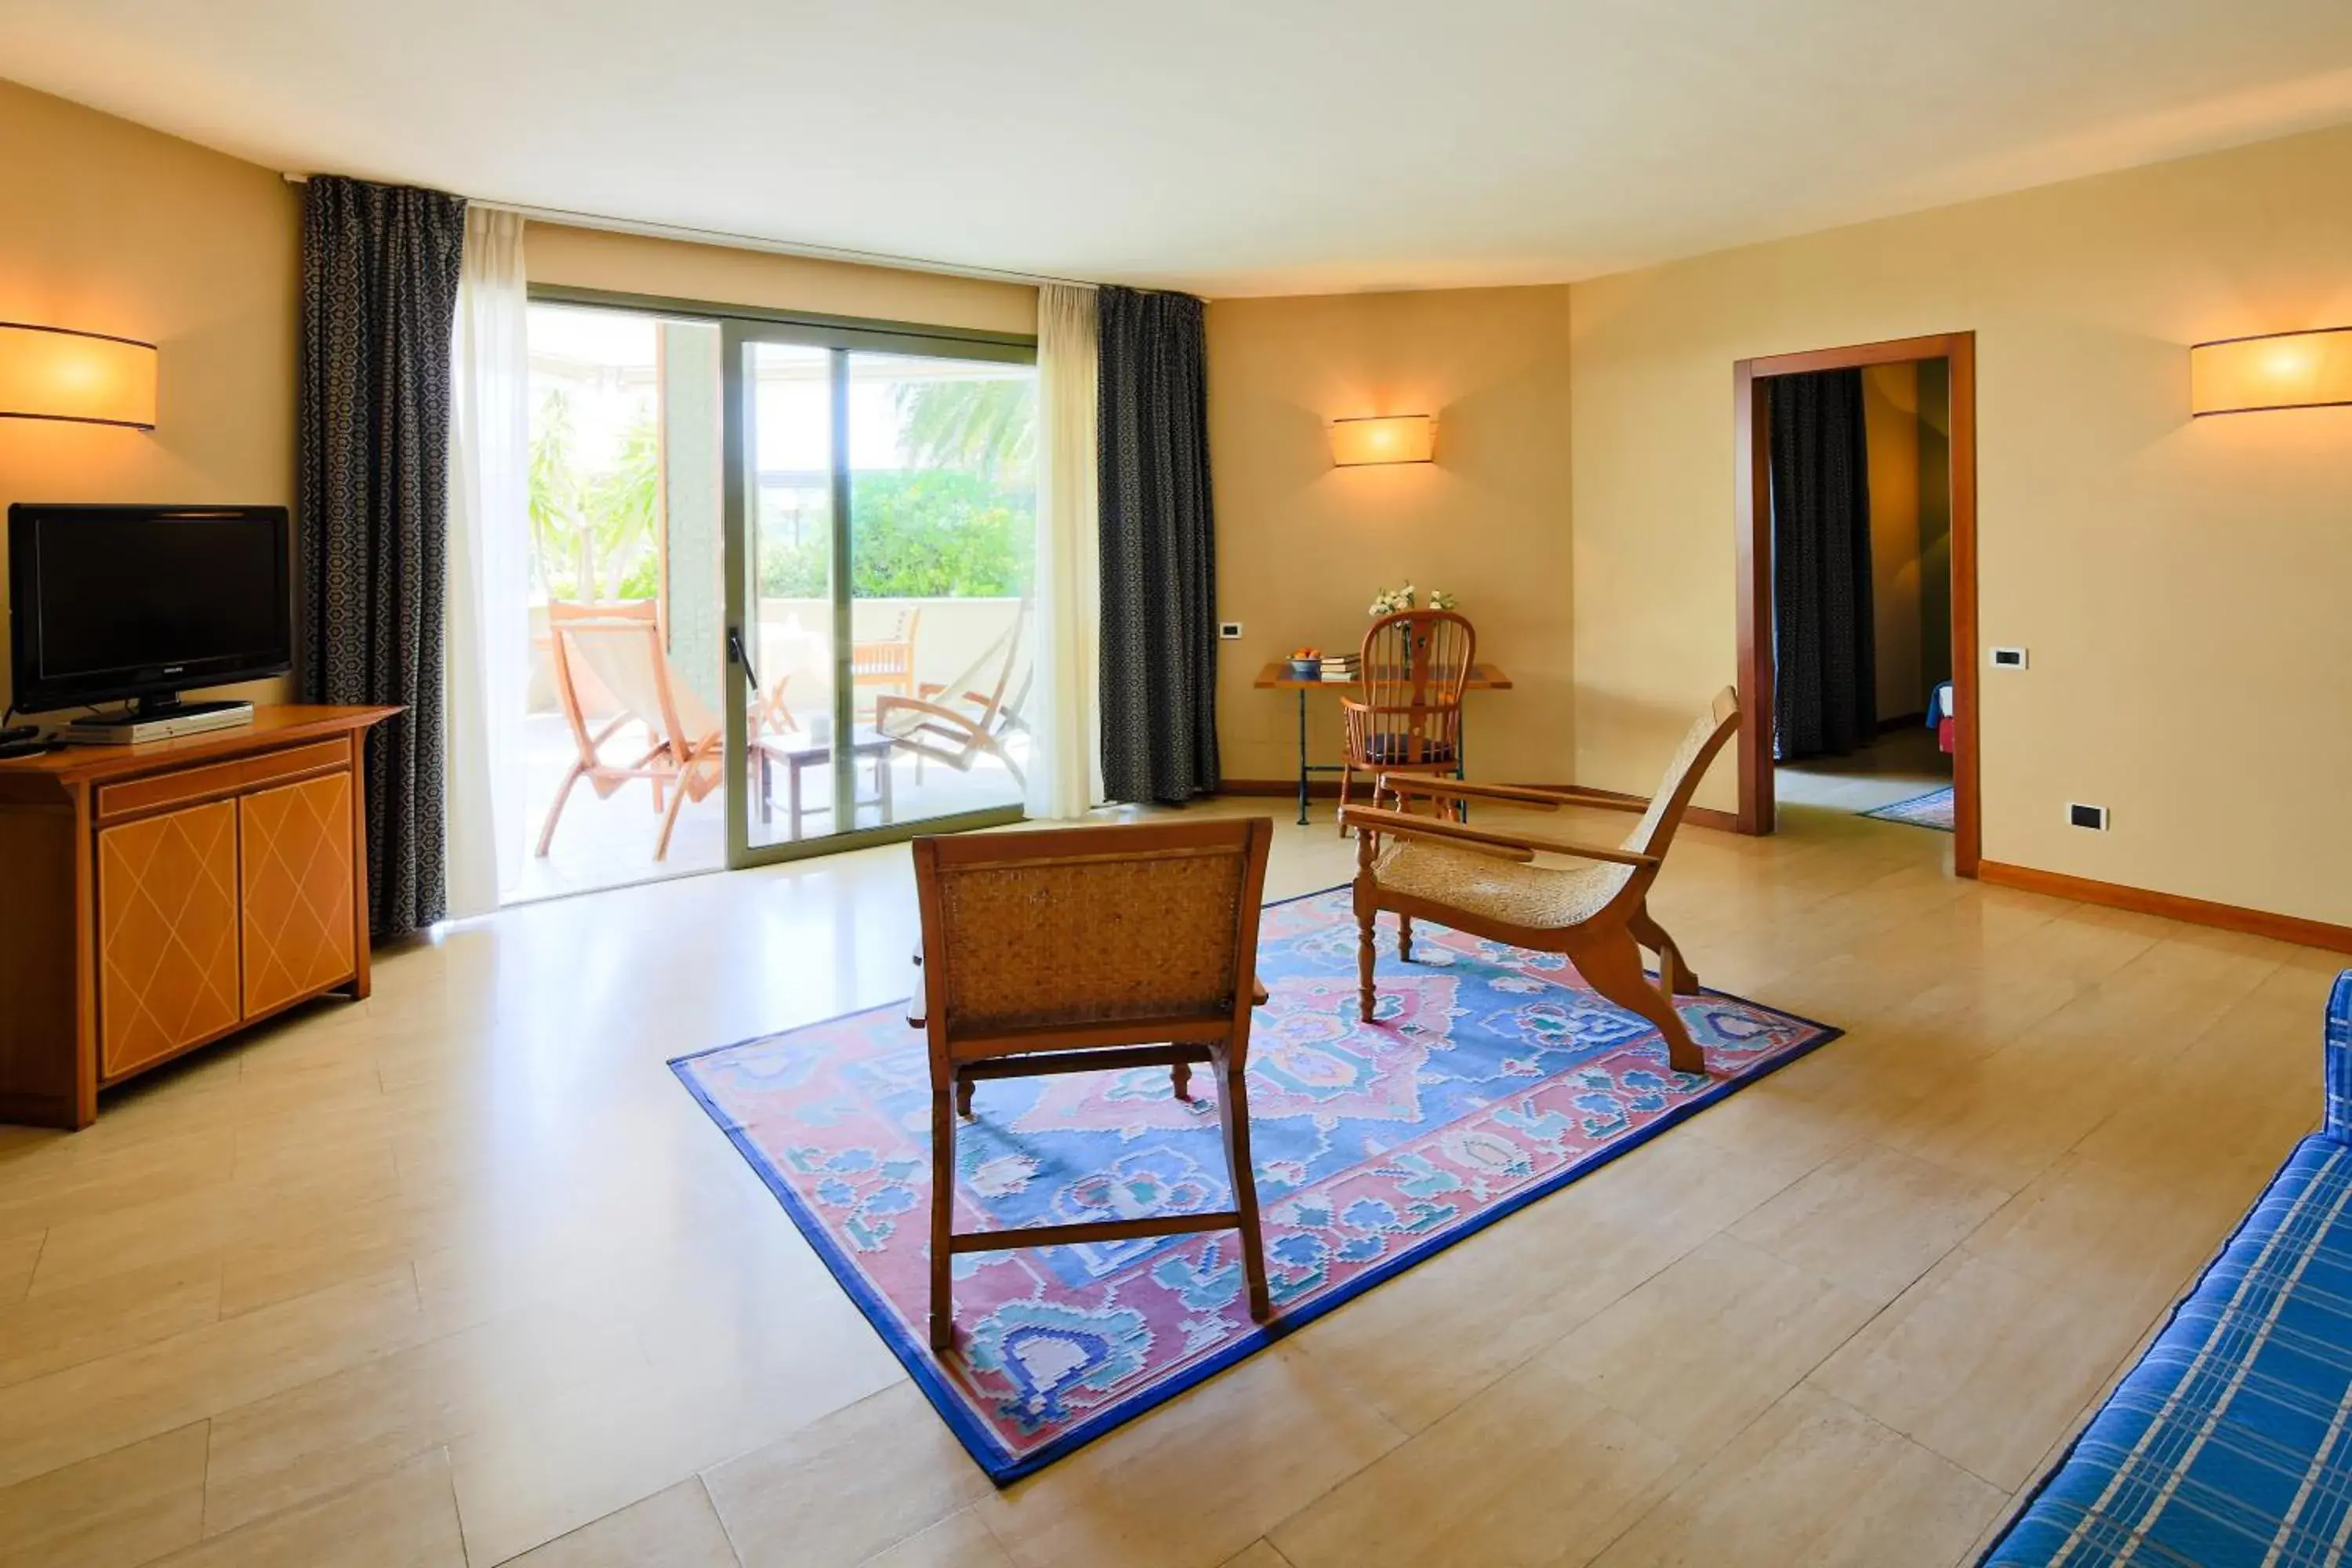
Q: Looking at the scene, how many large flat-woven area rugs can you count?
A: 1